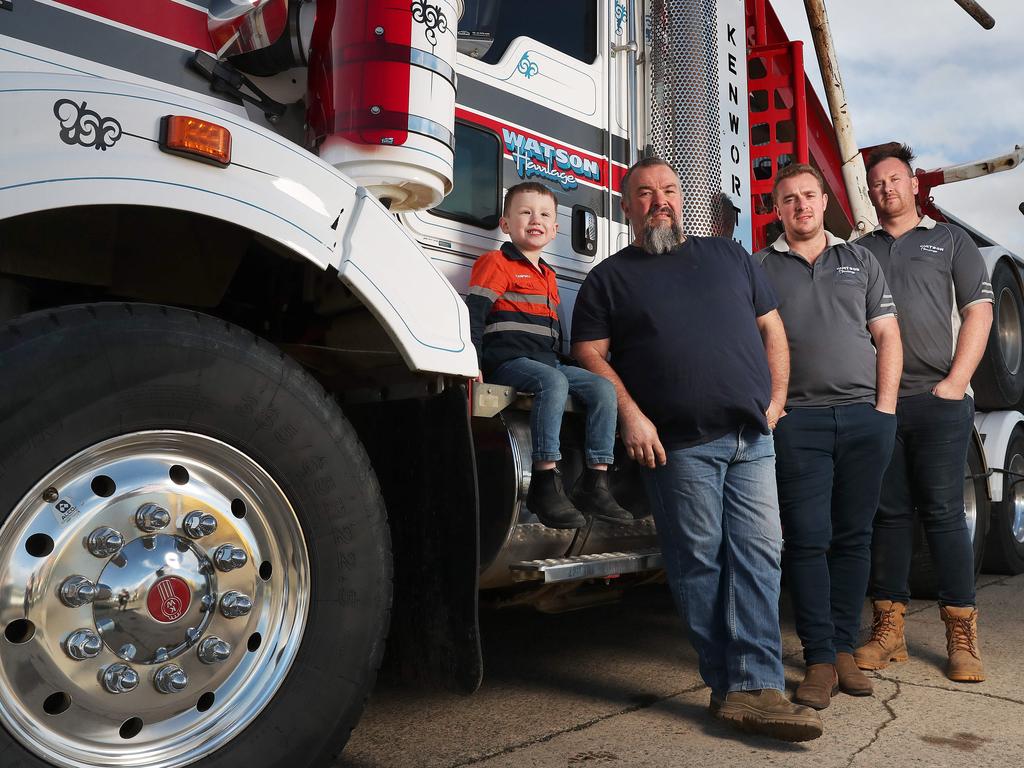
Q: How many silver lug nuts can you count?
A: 10